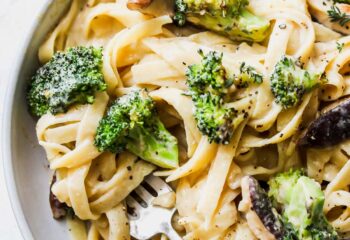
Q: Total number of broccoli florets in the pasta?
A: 6